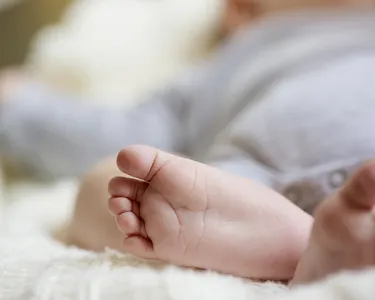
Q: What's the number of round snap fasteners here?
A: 2